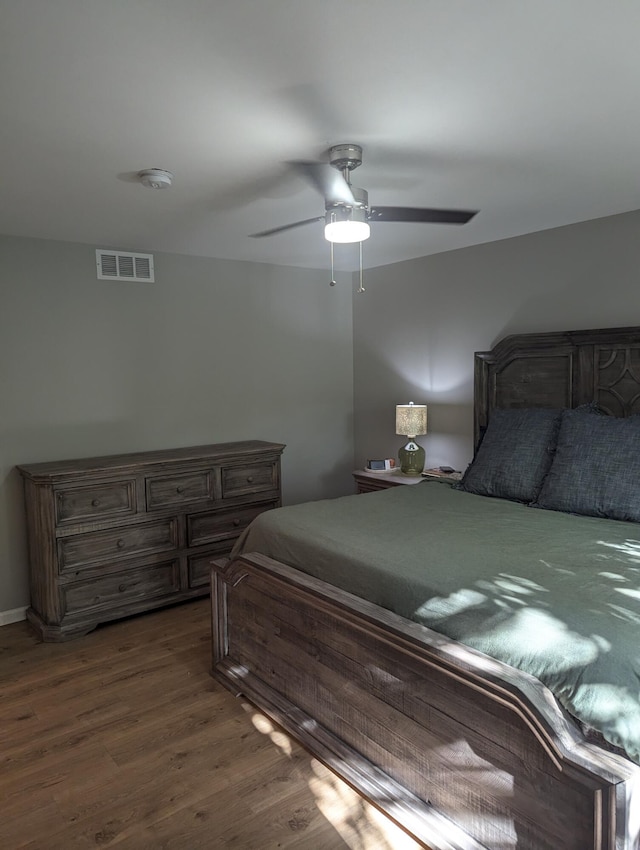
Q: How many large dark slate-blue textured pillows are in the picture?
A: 2